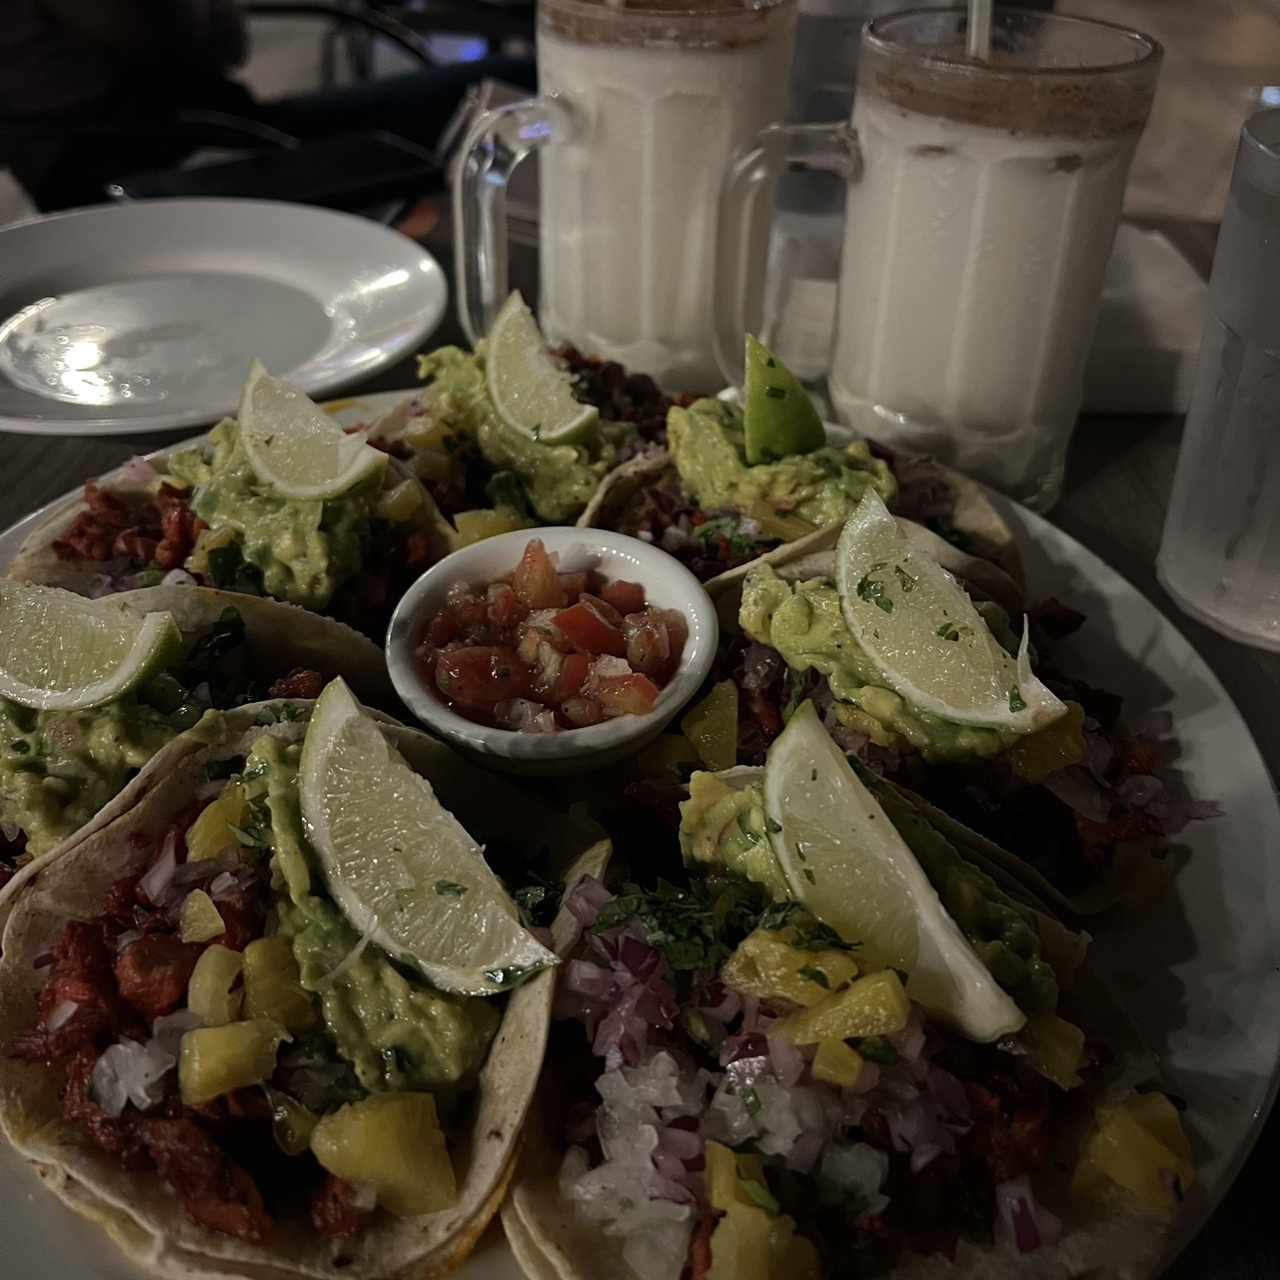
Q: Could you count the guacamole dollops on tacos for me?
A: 7